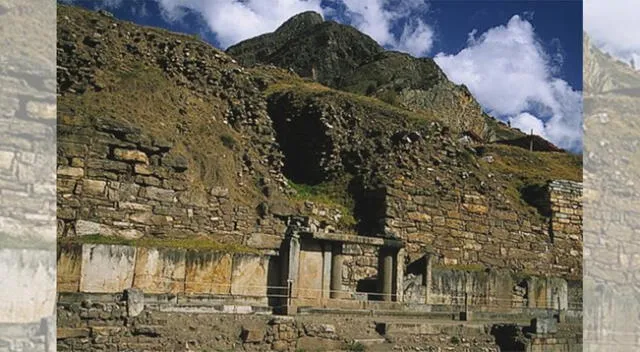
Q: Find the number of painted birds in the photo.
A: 0